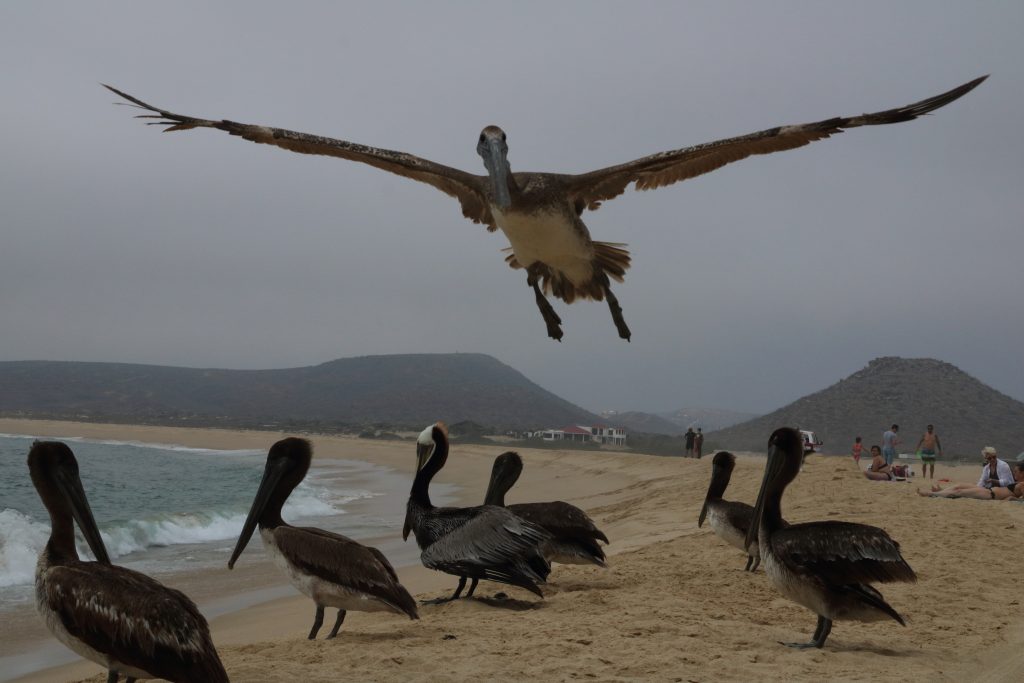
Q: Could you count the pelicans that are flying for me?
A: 1